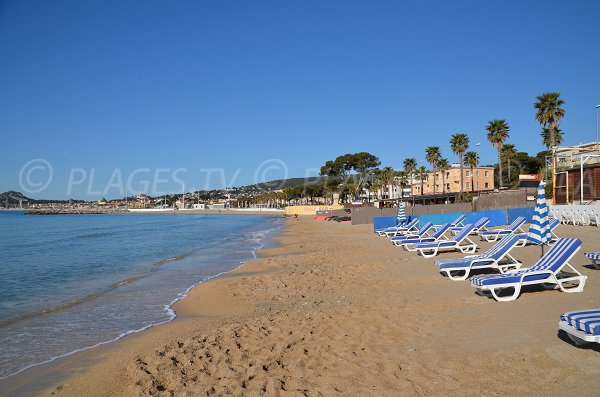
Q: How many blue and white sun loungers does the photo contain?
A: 13